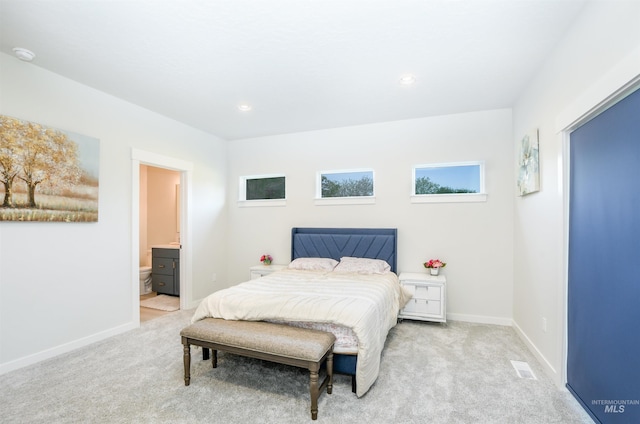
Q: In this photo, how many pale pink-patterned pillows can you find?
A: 2